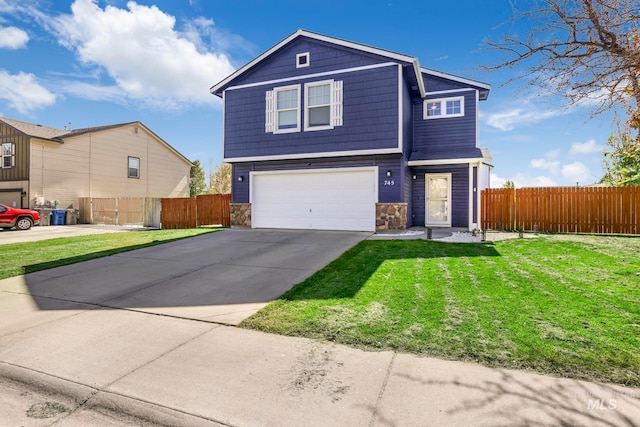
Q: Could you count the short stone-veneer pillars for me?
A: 2